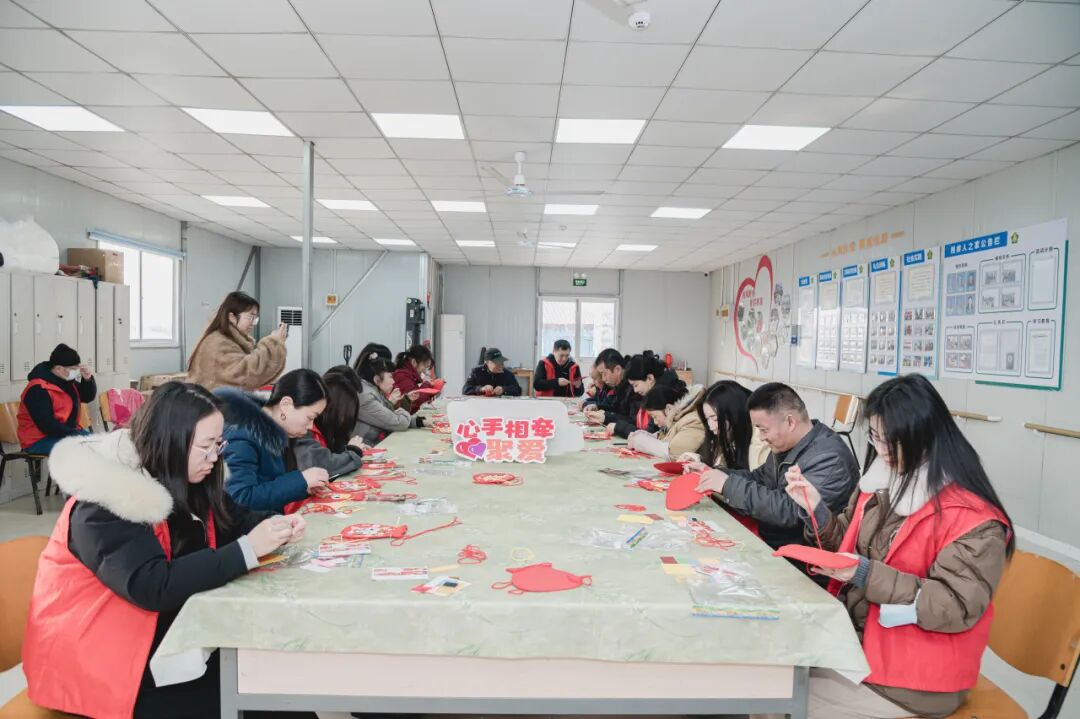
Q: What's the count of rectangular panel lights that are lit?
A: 15